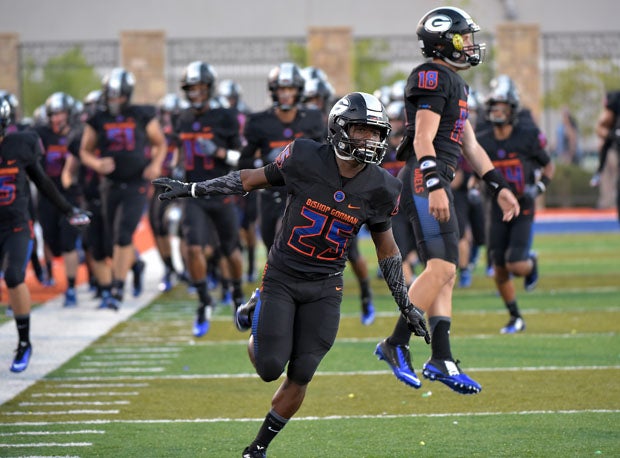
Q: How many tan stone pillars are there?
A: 4